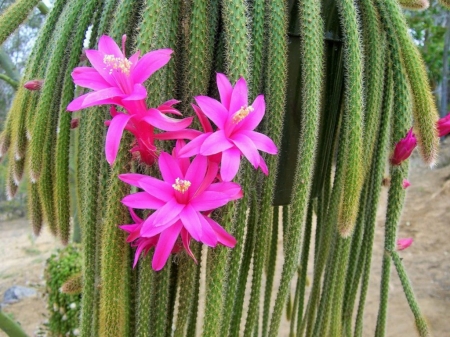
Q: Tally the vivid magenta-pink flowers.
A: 3